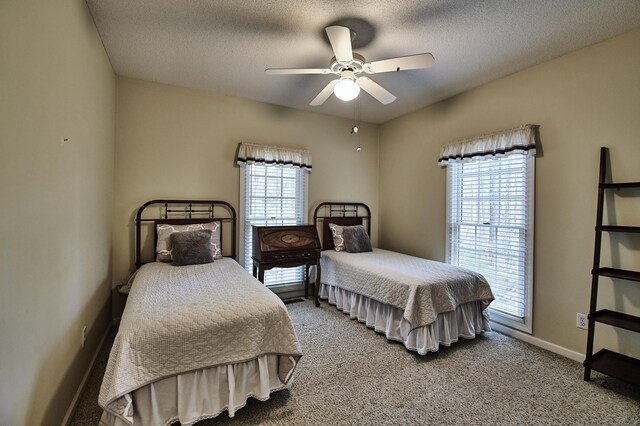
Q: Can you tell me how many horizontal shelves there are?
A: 5